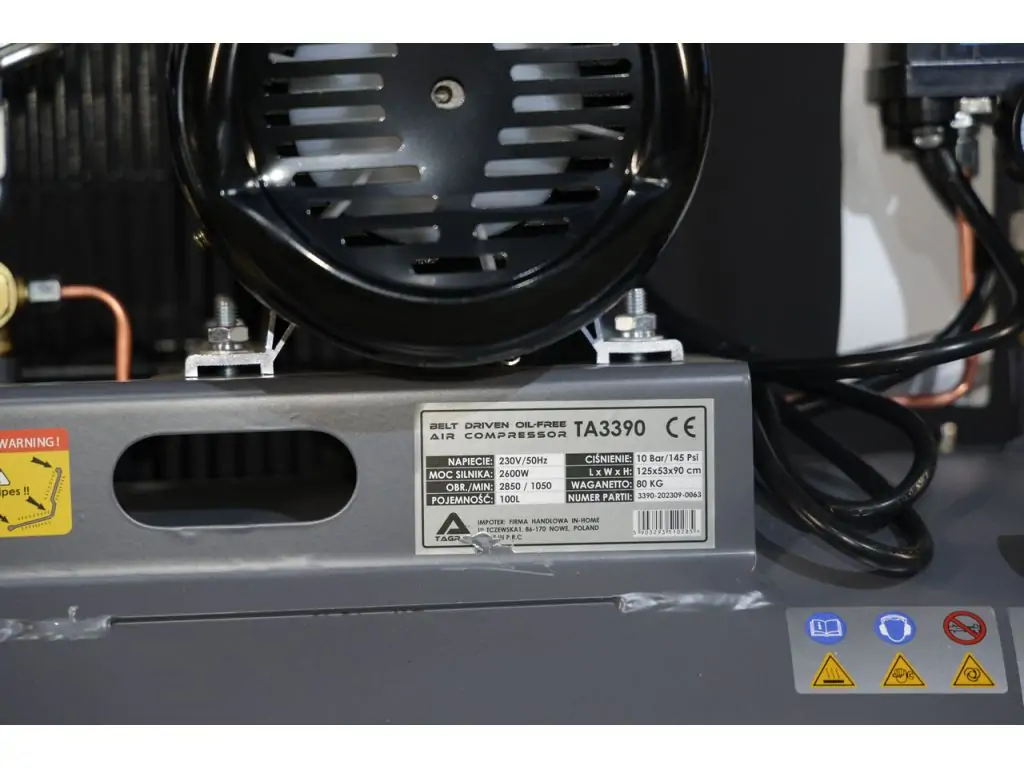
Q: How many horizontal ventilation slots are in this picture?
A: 15